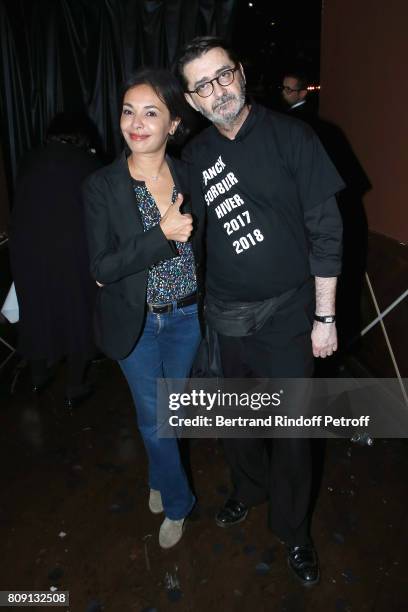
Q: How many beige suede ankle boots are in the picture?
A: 2